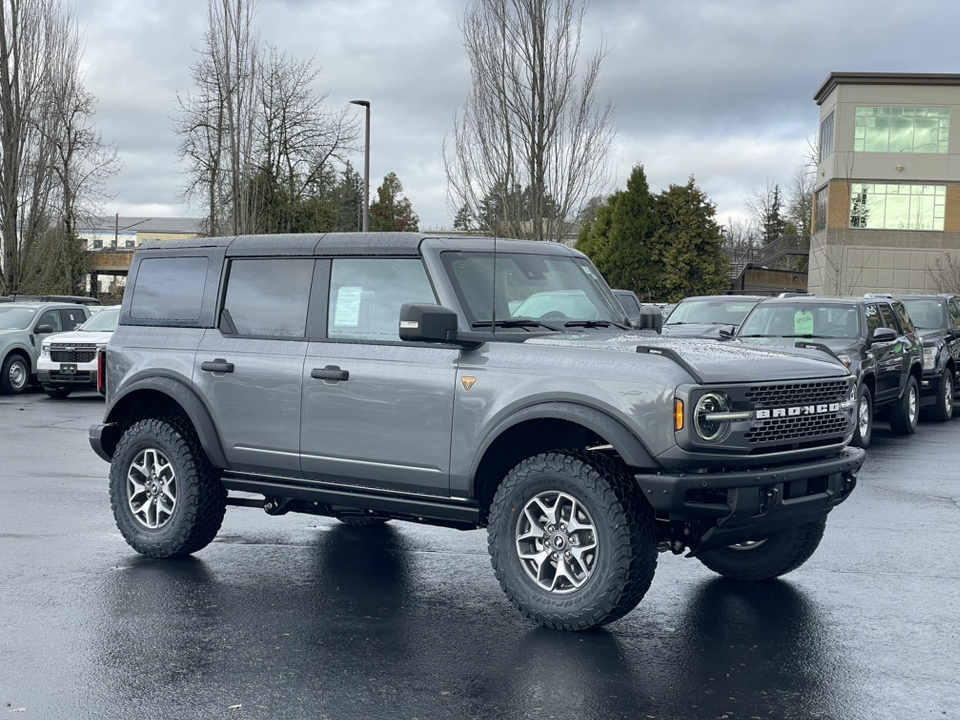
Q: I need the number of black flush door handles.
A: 2